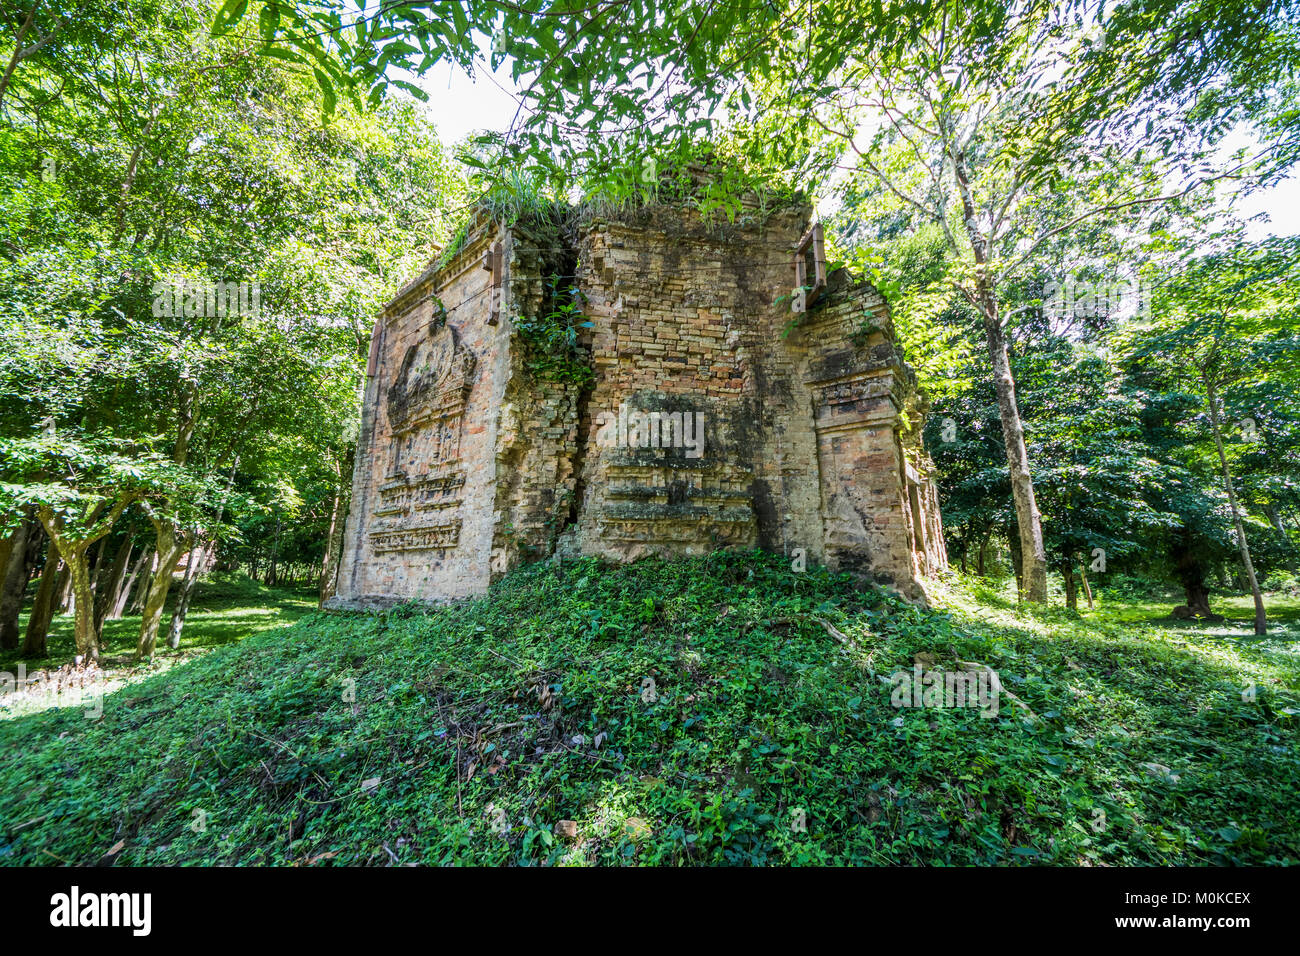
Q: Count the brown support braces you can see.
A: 3